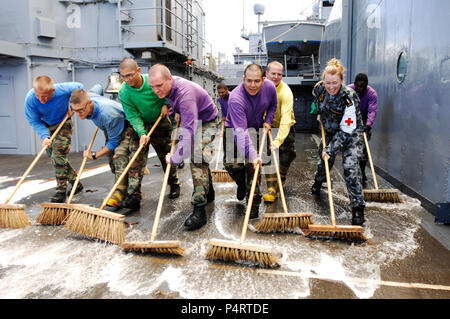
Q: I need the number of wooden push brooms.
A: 9